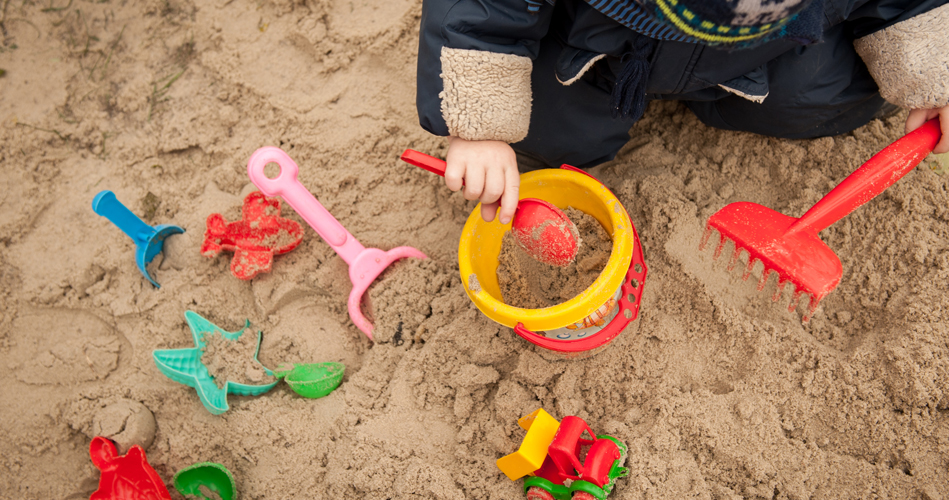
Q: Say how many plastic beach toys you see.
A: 11